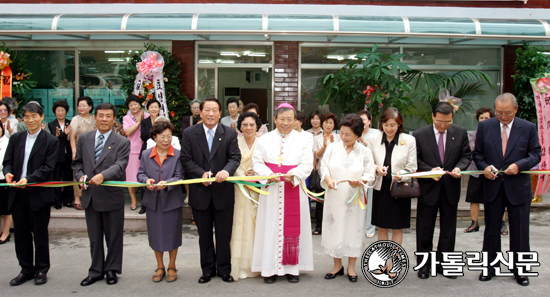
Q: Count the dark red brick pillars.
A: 3